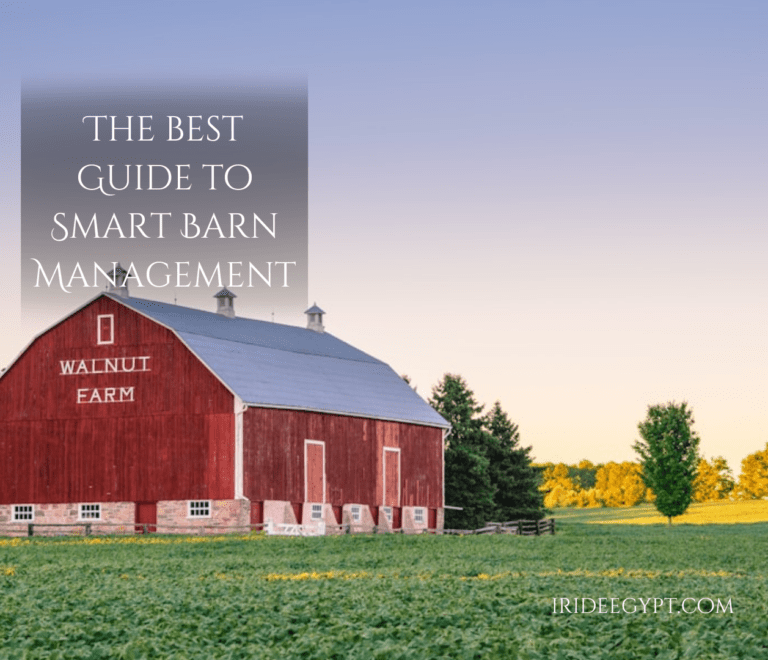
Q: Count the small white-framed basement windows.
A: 7